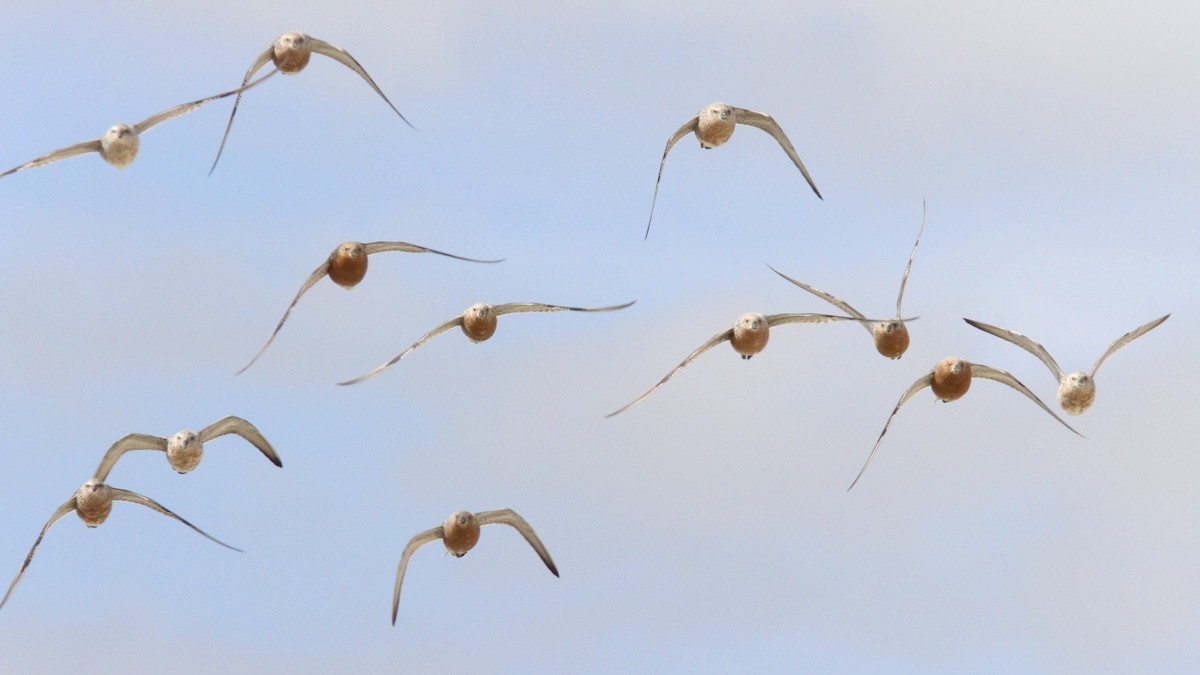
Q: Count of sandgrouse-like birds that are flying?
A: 12